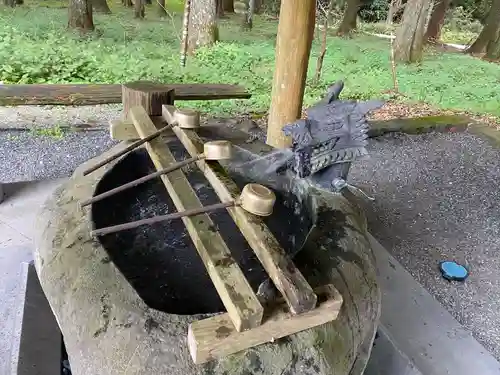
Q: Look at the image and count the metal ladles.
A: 3